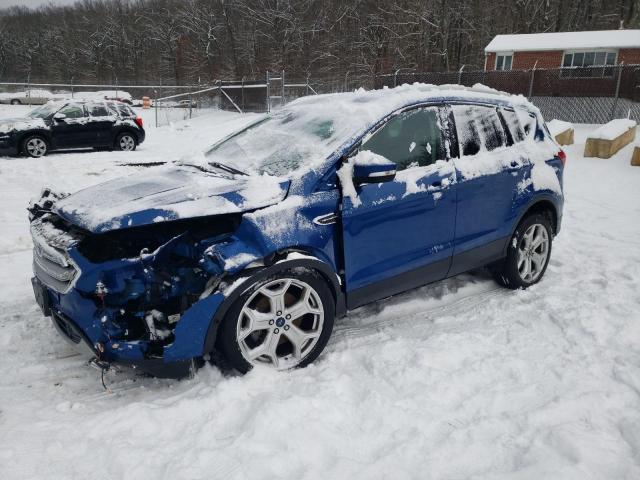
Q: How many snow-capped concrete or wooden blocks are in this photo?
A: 3